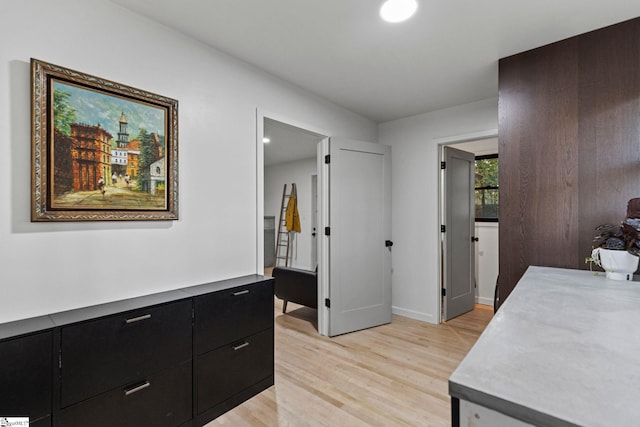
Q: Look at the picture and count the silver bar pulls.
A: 4